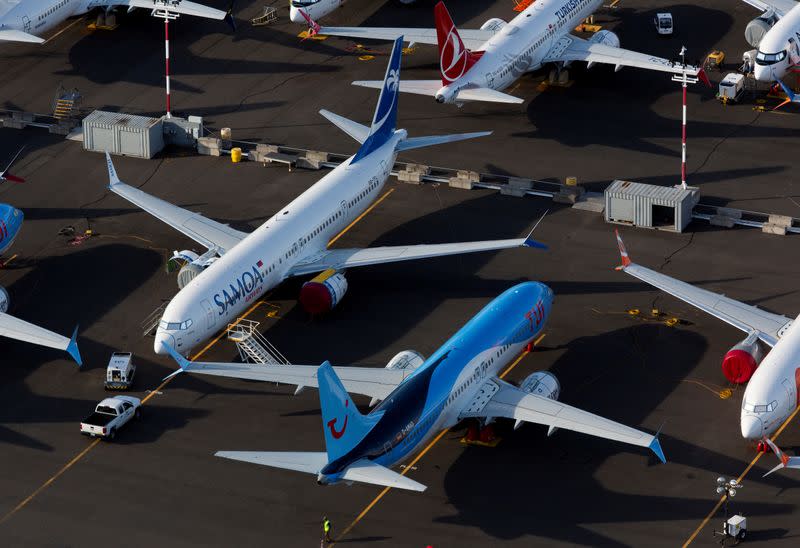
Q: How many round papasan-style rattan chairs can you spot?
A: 0